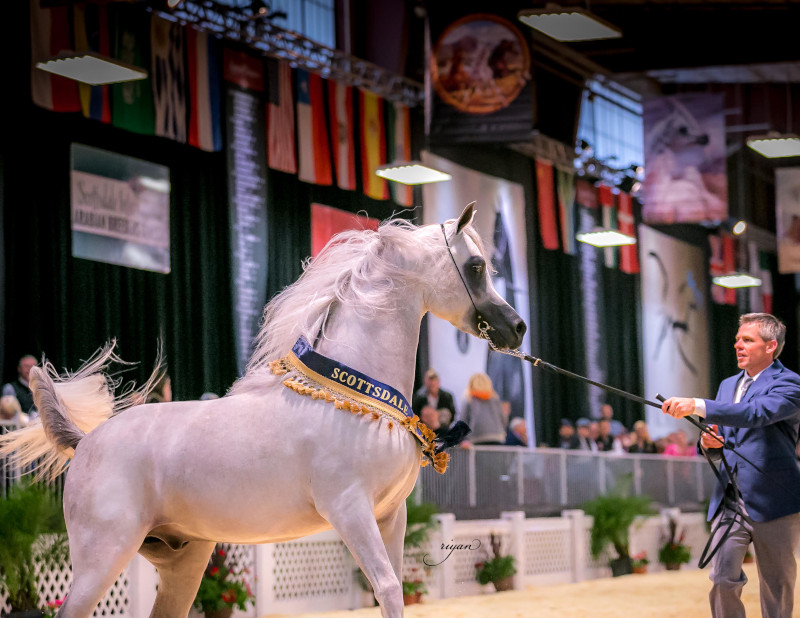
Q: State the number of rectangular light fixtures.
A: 6